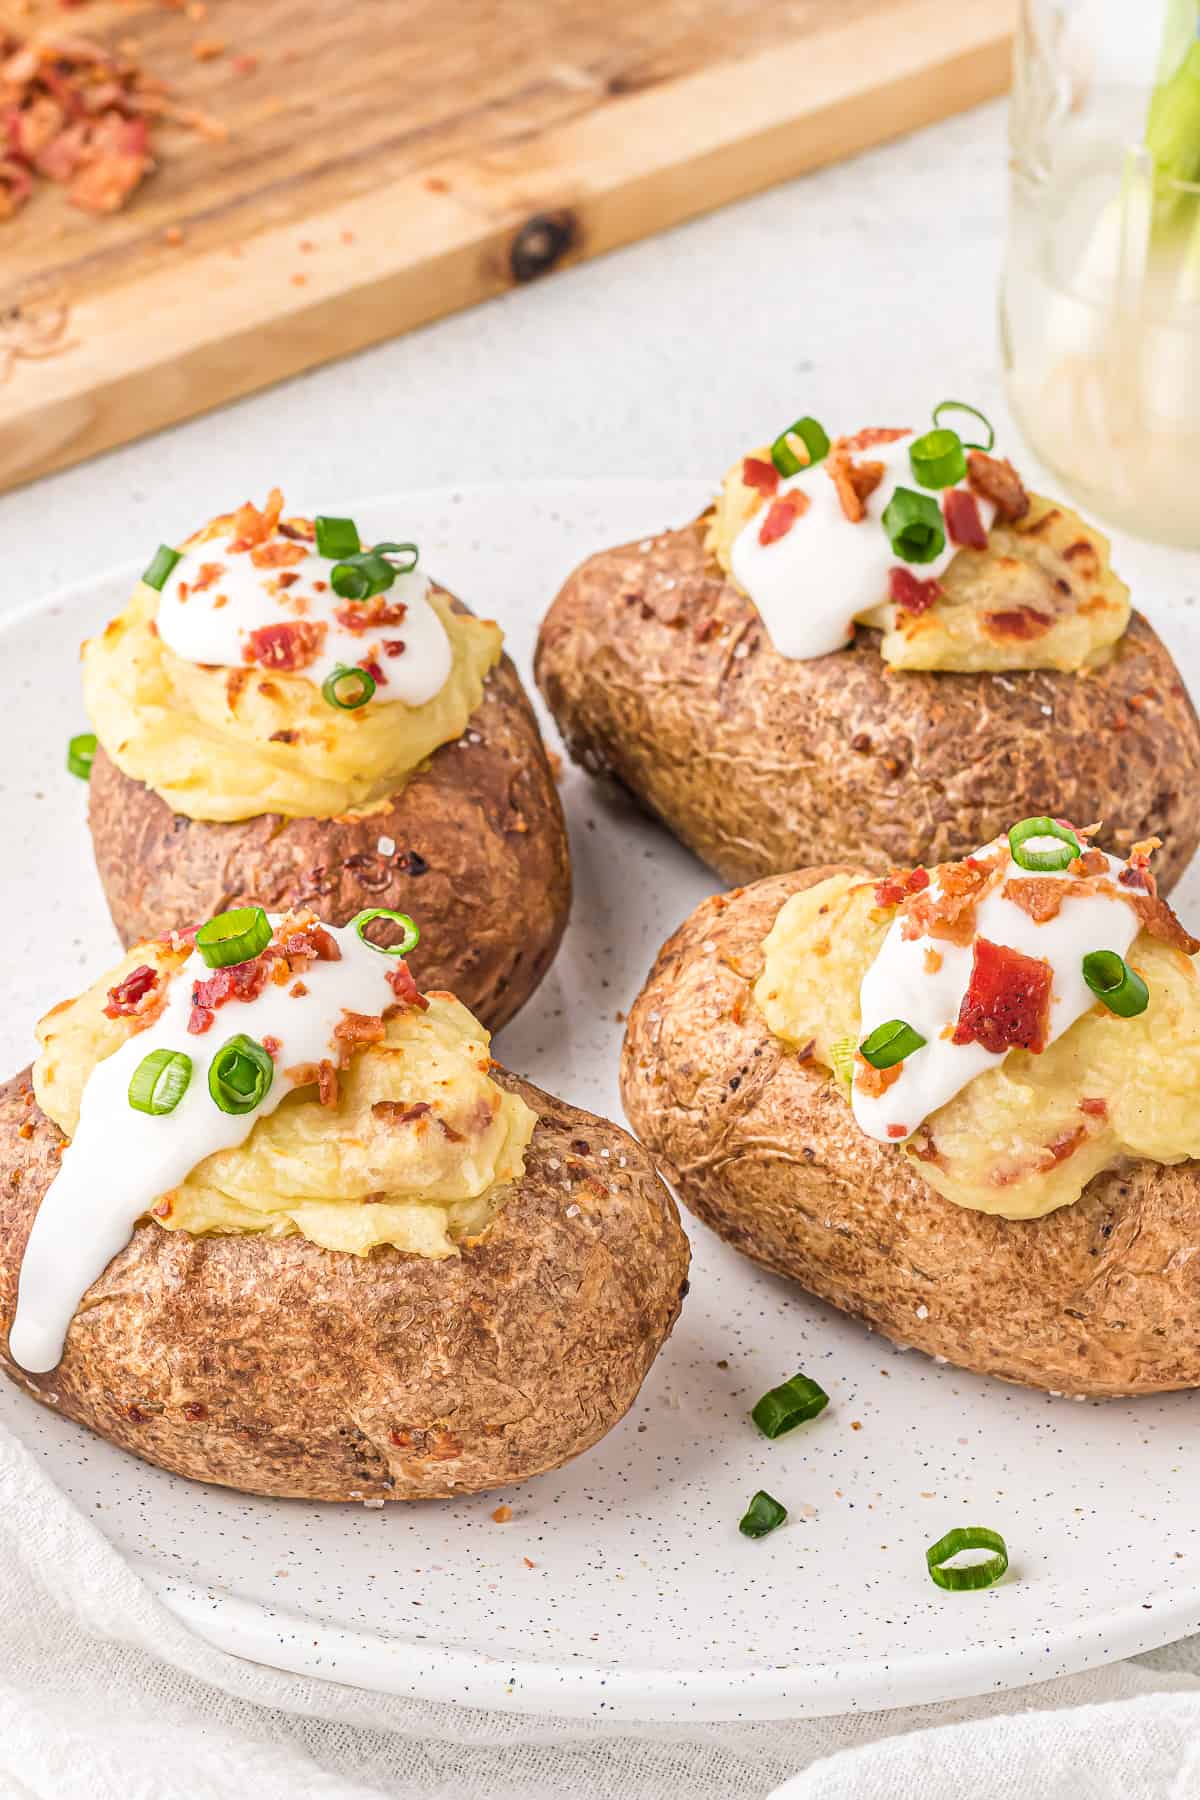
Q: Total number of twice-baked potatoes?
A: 4